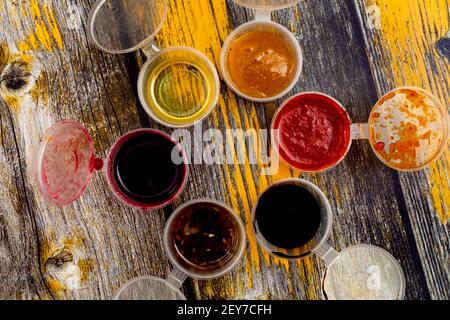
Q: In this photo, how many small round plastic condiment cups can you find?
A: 6